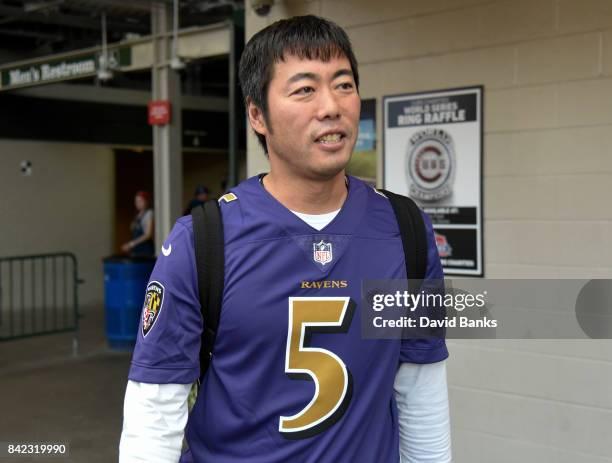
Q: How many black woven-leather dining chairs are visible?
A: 0